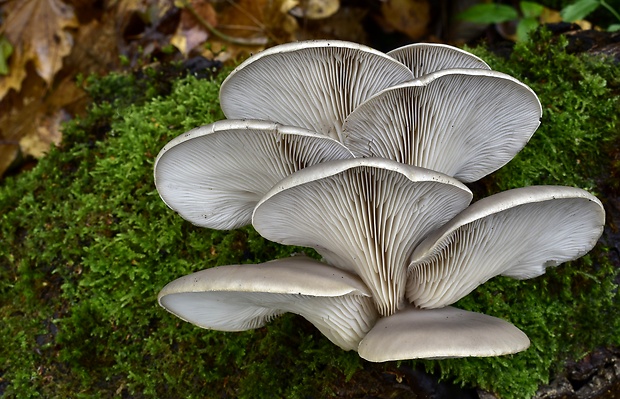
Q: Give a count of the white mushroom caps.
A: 8